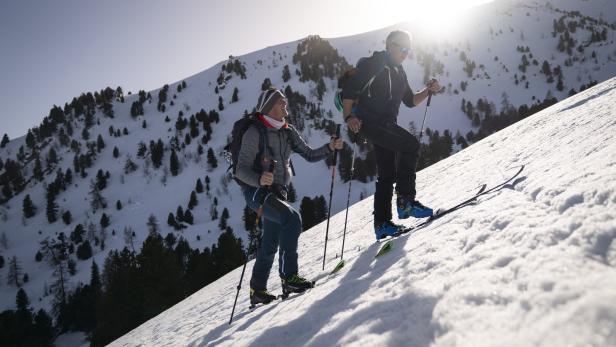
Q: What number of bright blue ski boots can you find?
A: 2